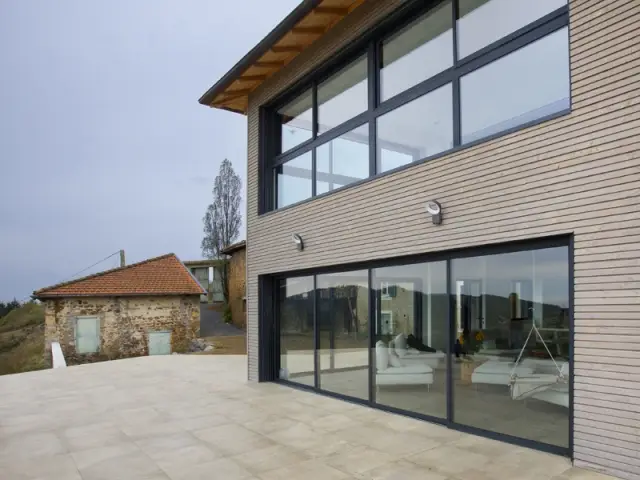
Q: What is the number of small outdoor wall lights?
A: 2